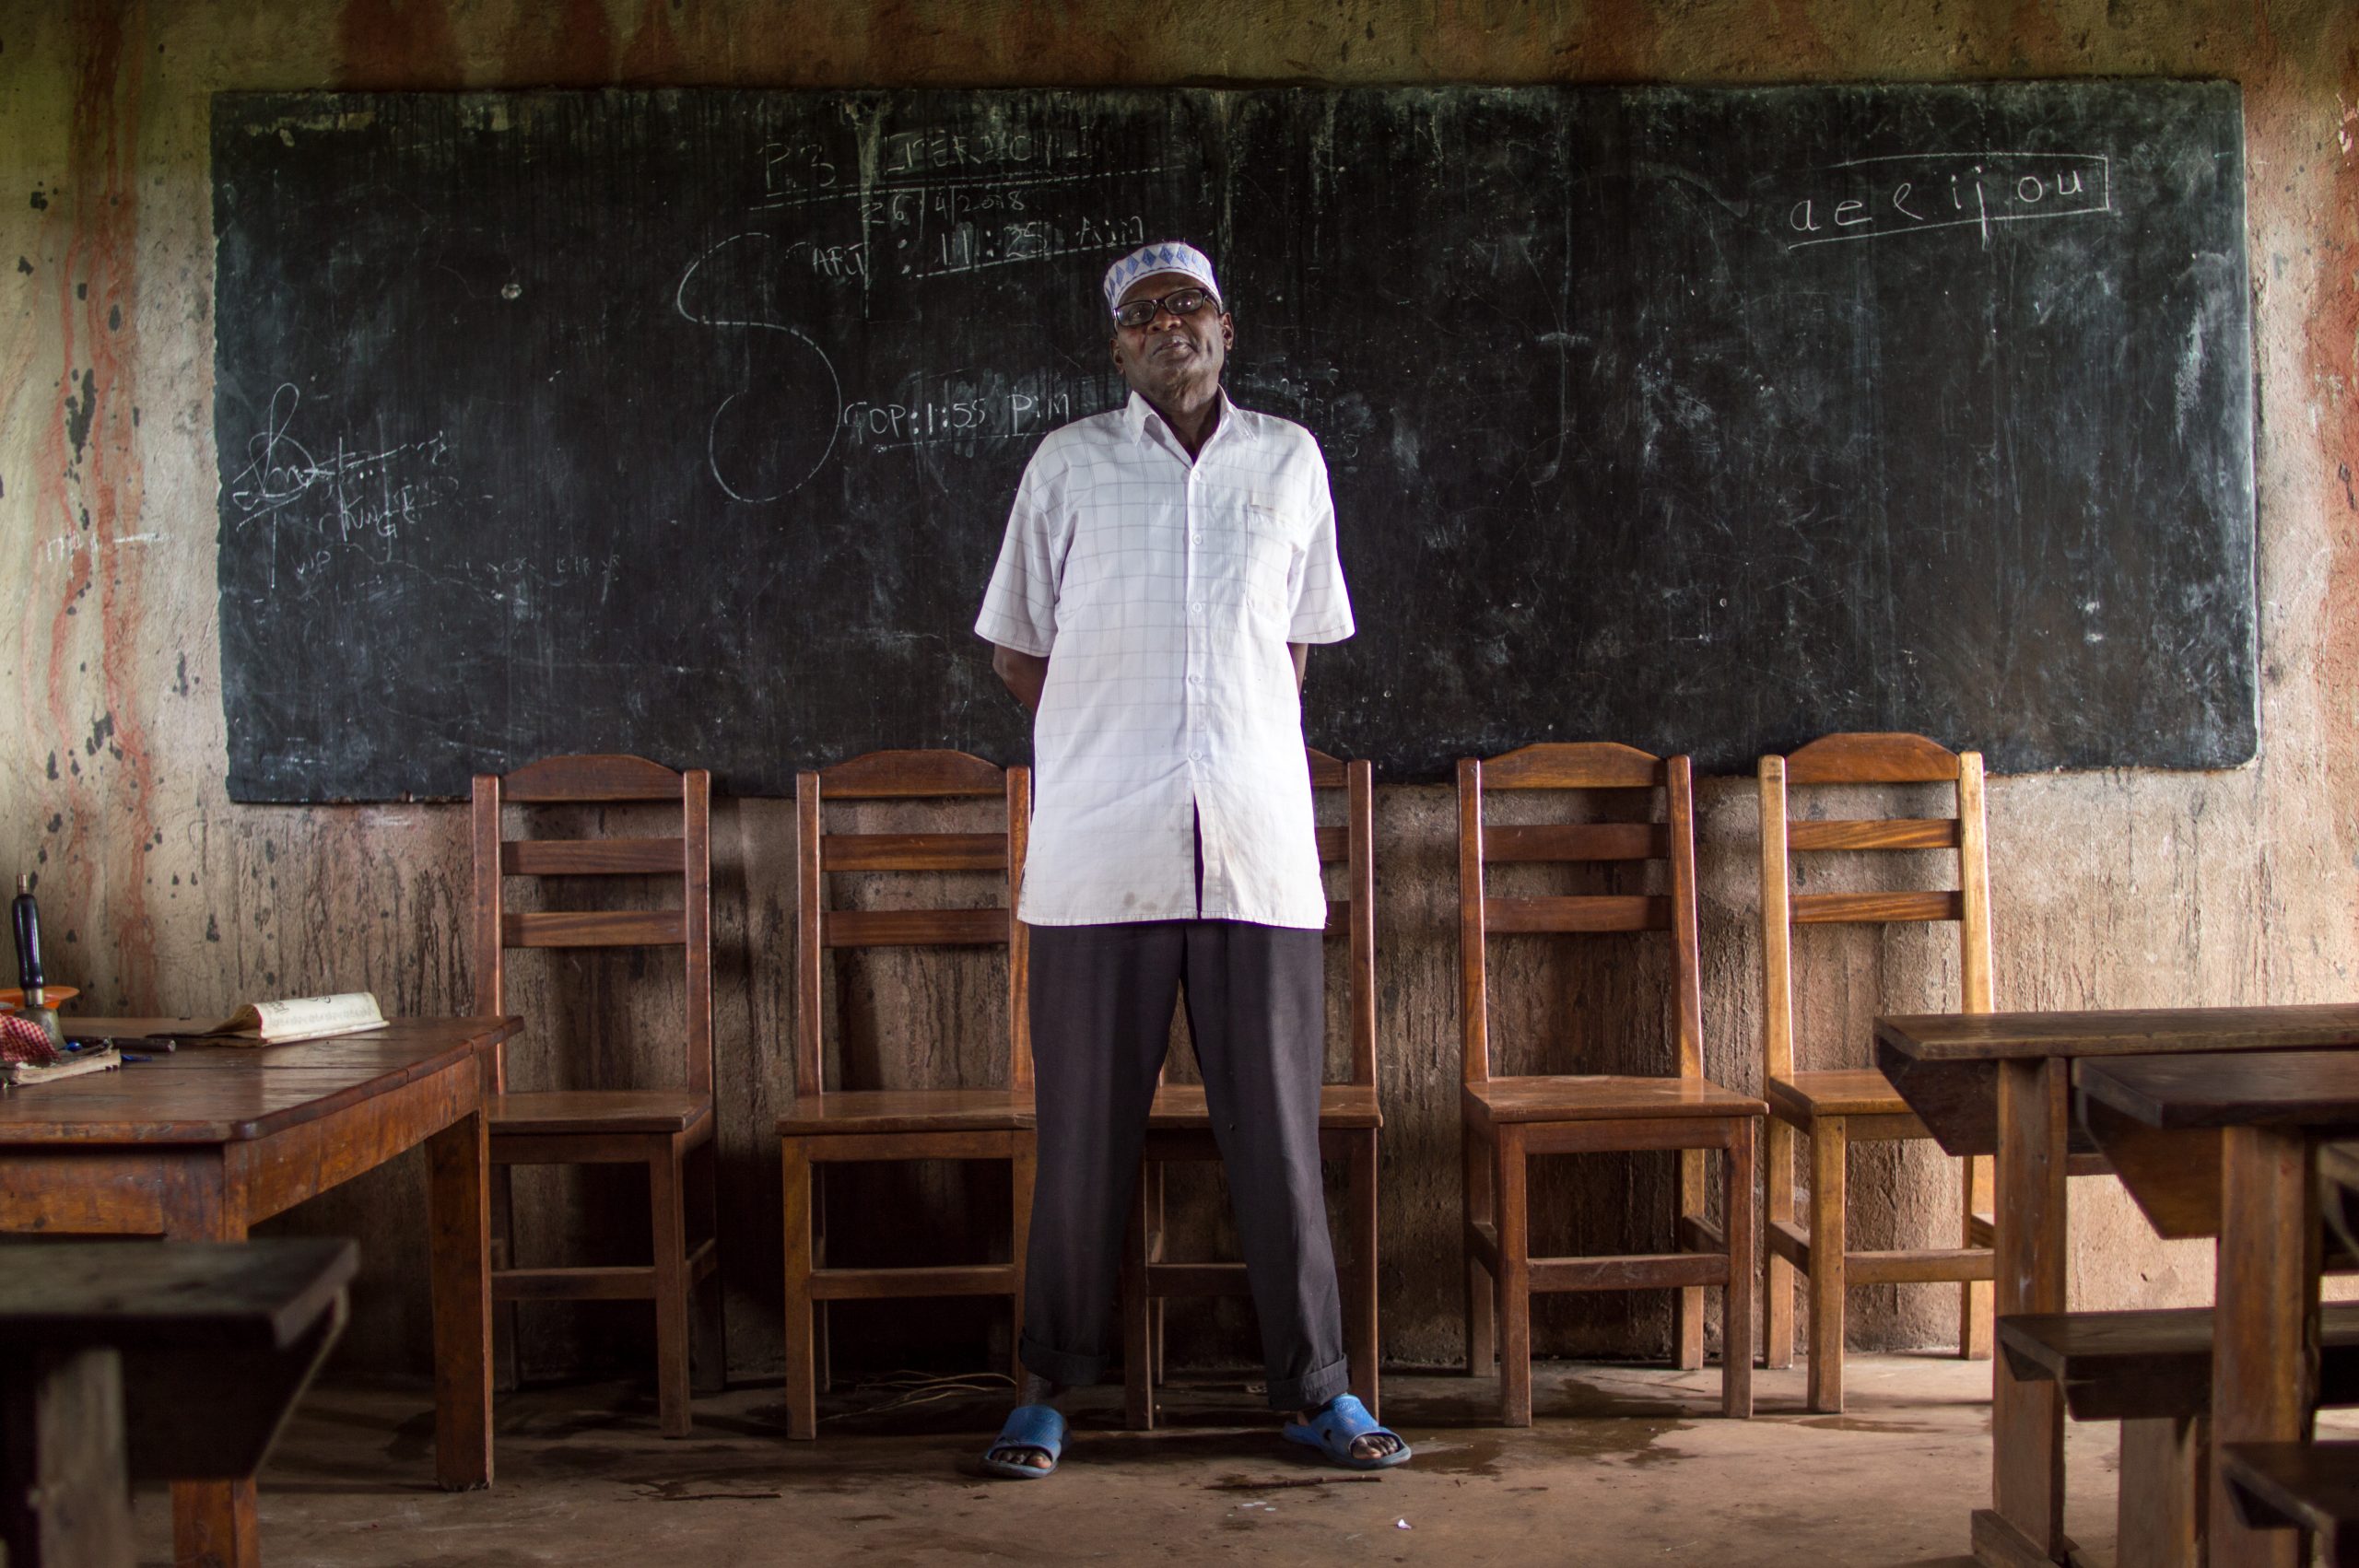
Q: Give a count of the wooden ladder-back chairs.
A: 5